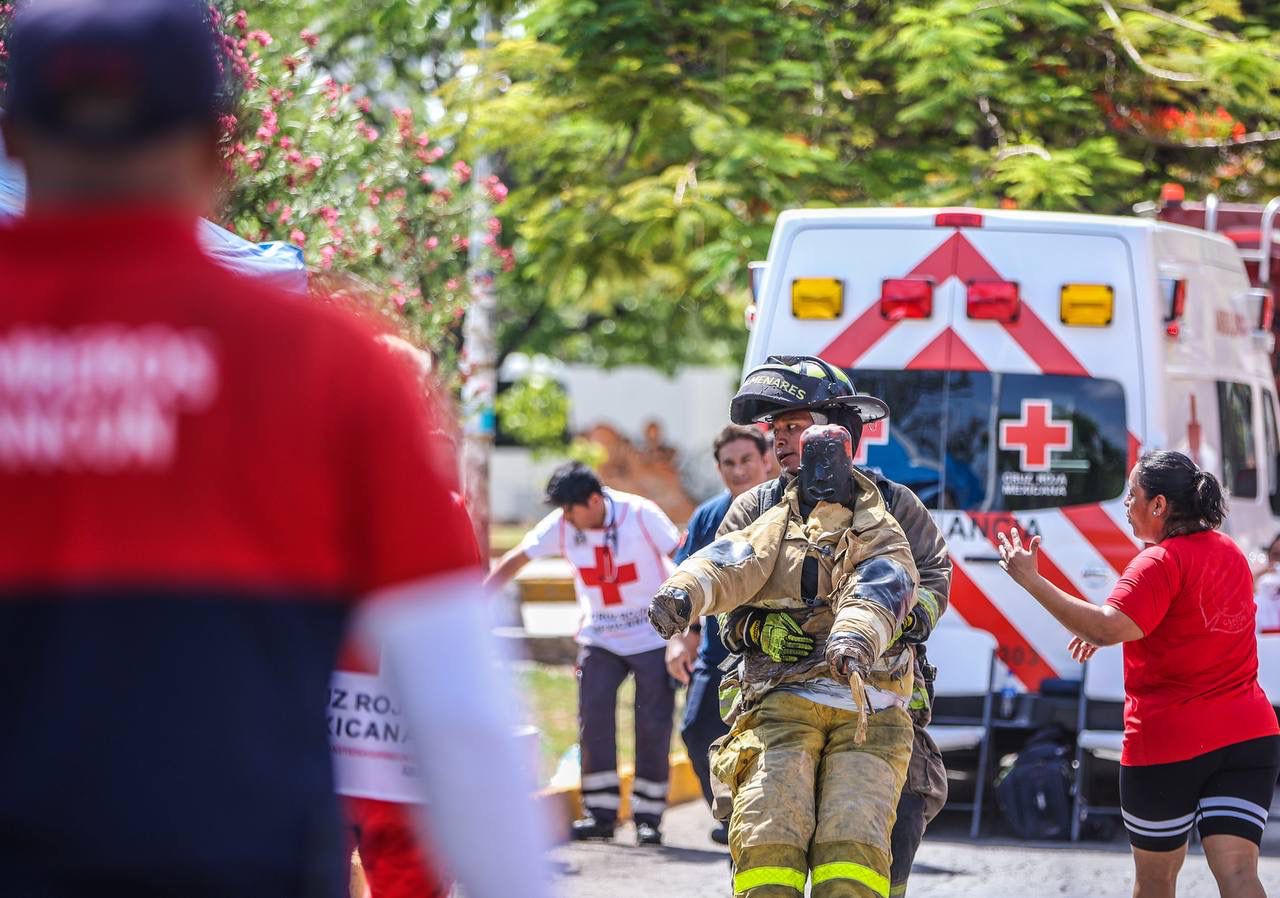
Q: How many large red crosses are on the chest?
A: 1